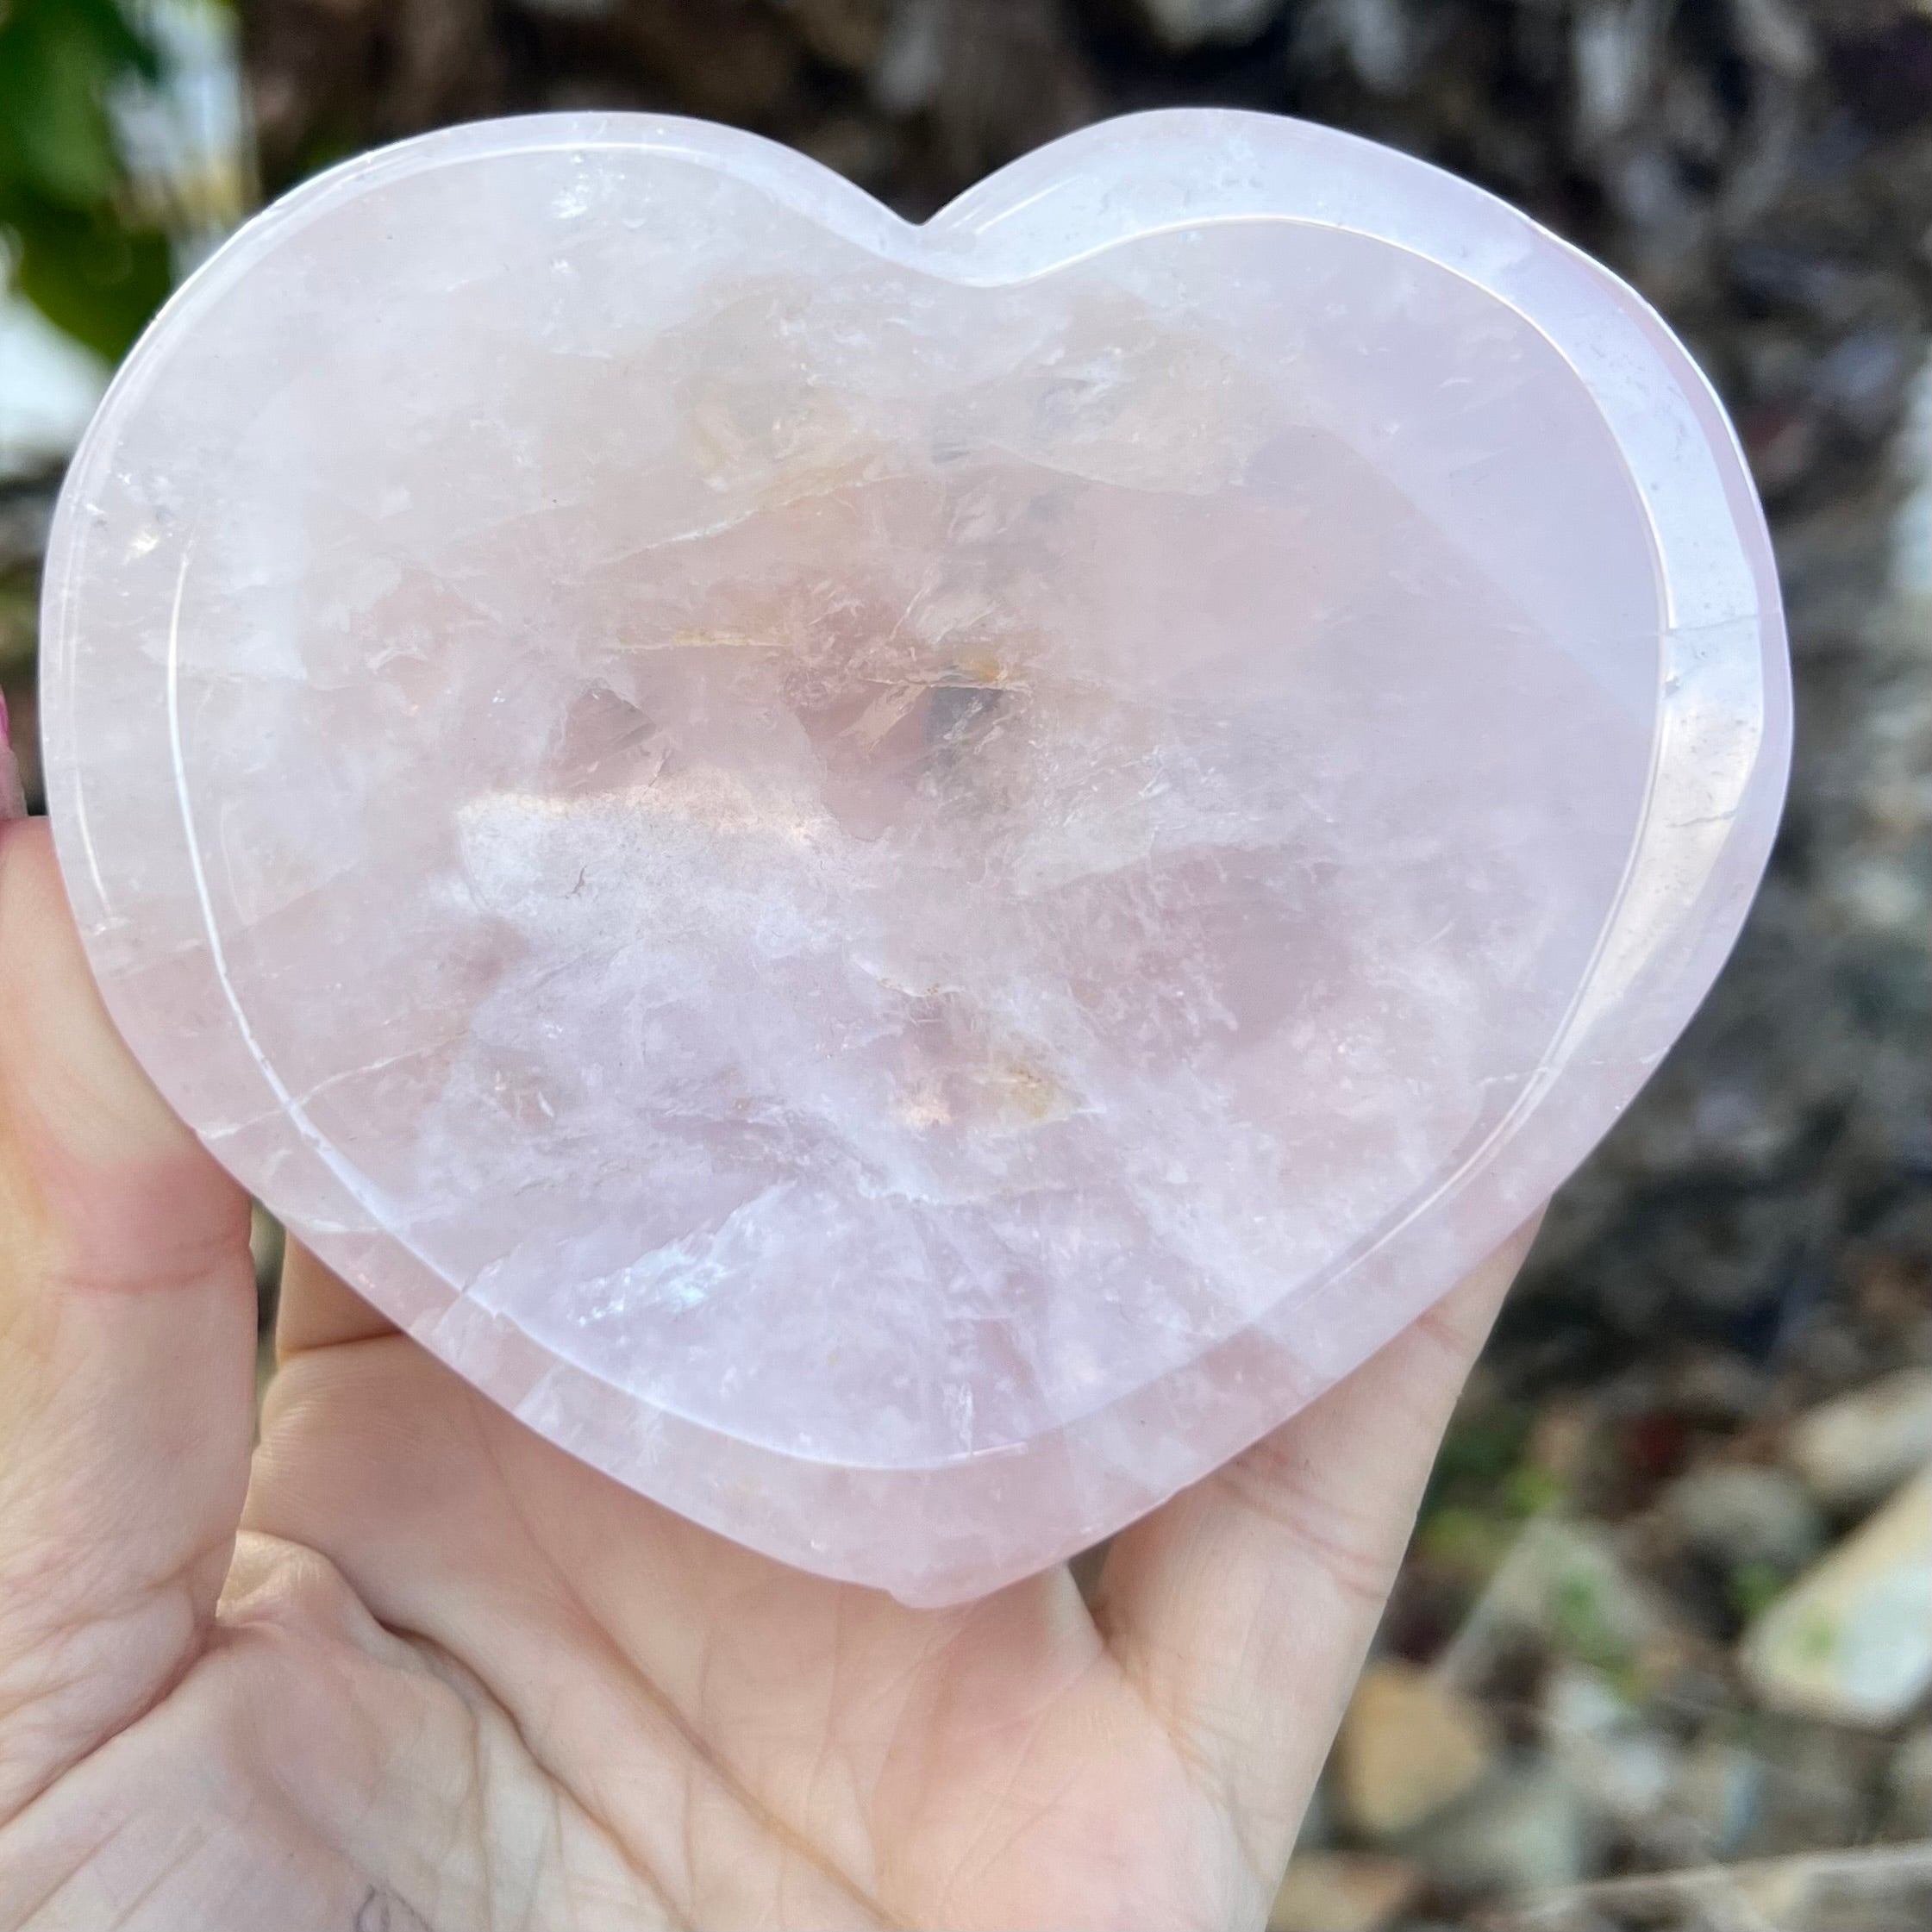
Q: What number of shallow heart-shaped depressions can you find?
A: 1